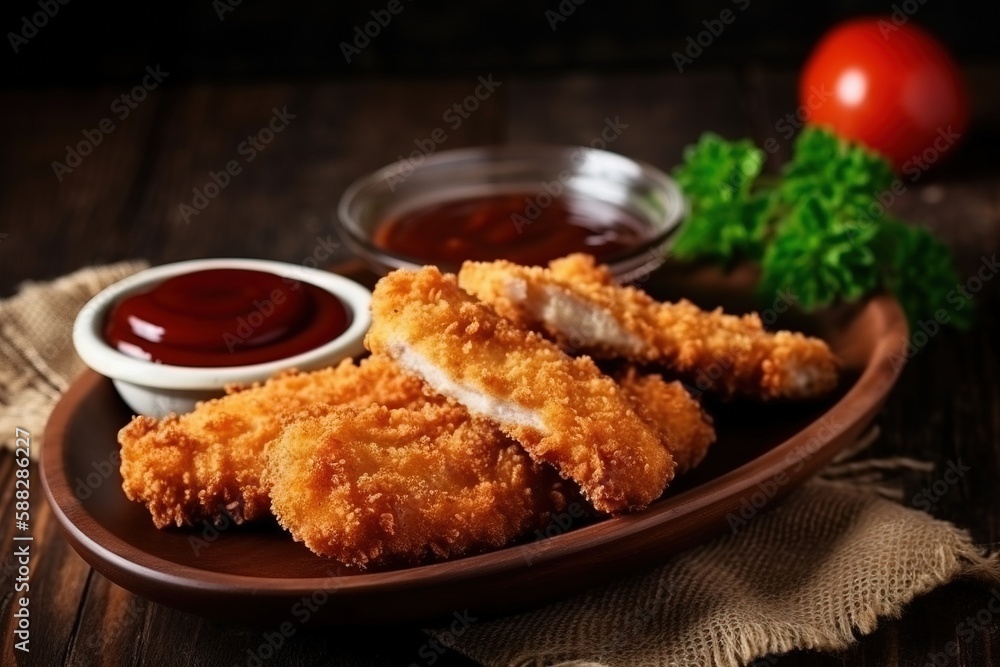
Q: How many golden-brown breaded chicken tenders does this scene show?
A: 5